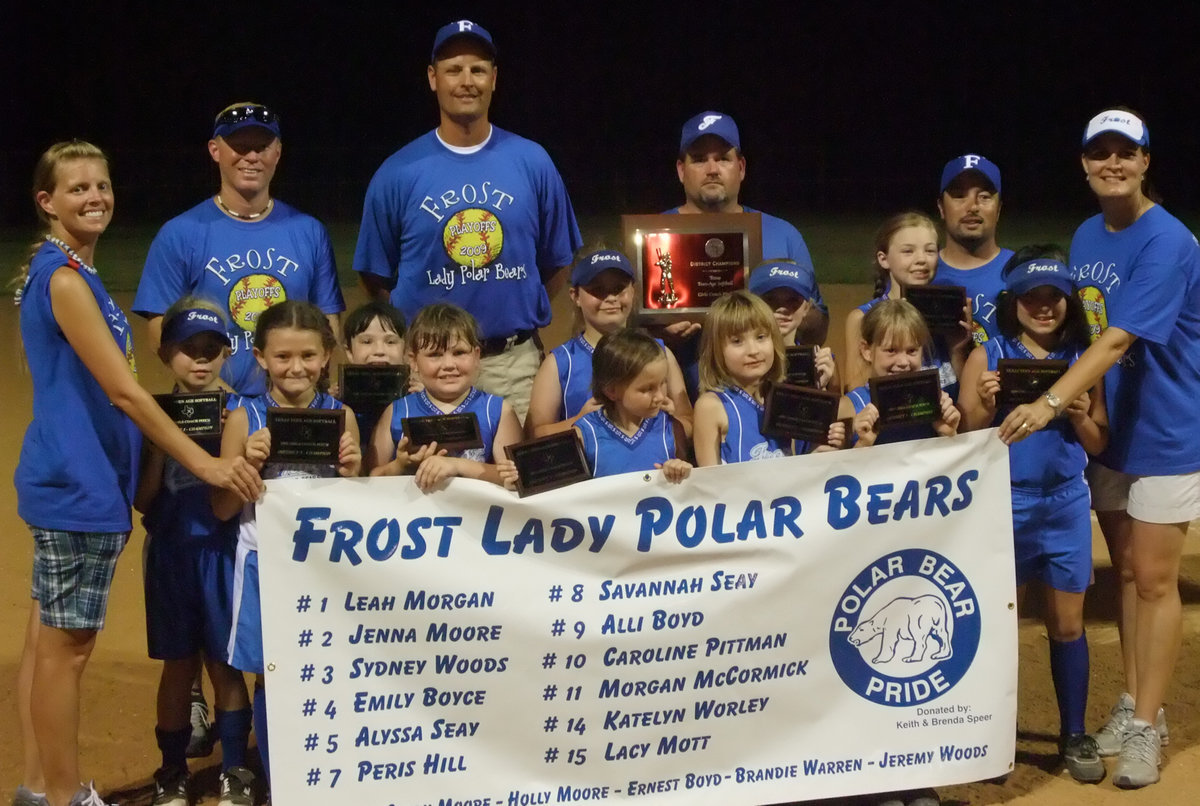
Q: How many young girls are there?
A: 11